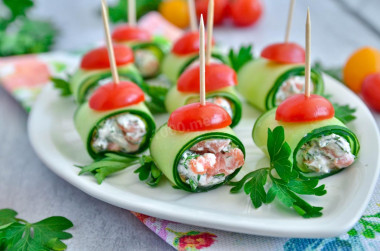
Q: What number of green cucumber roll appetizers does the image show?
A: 8